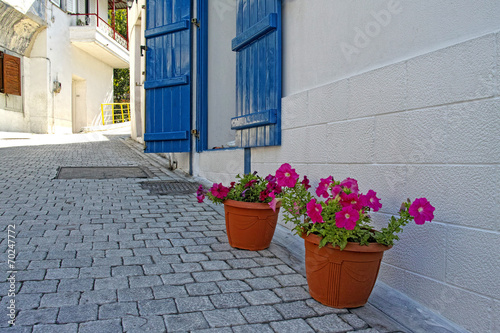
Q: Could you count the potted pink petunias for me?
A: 2